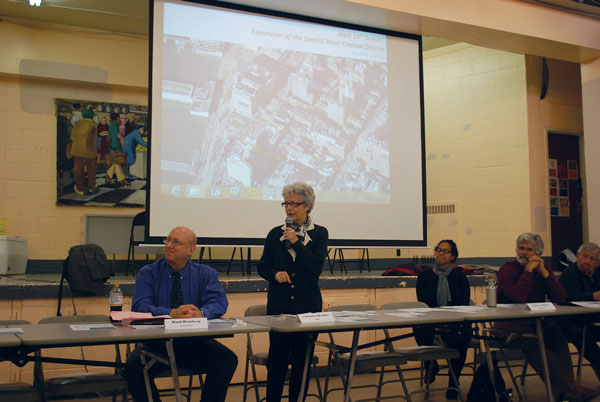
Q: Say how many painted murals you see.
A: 1